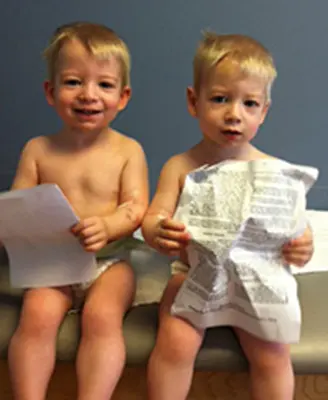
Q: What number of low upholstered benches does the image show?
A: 1